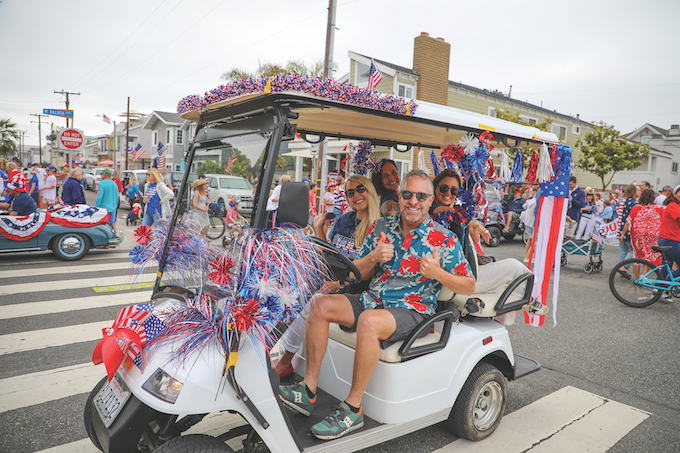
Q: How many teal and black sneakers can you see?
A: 2